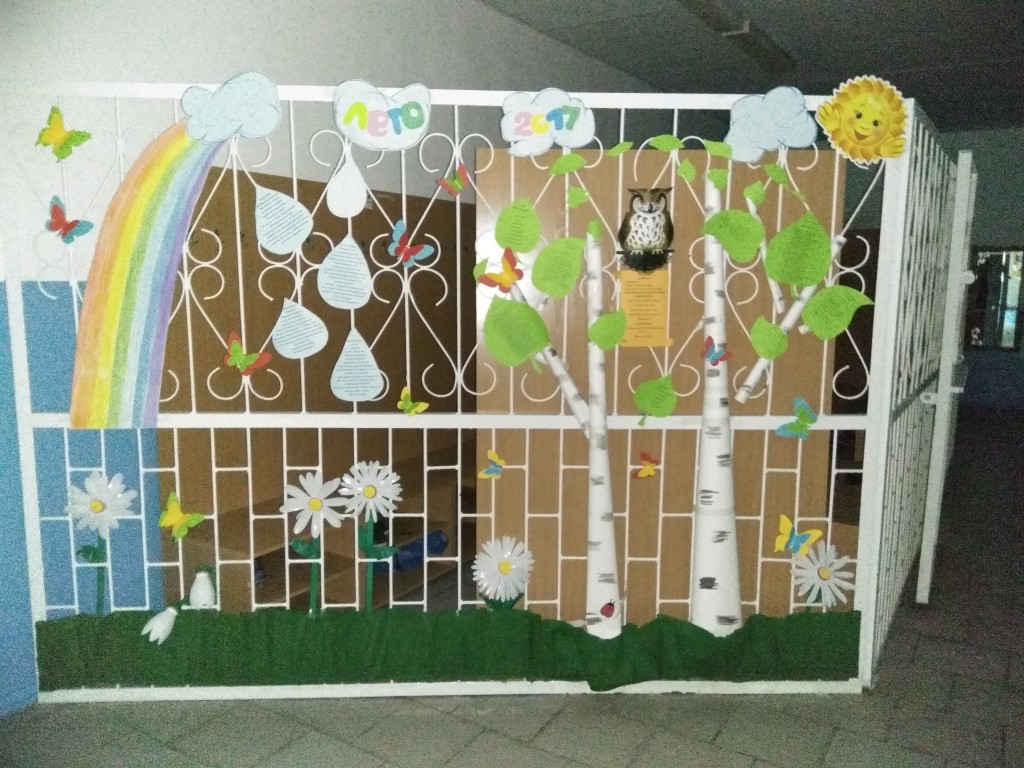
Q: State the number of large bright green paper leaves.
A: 9